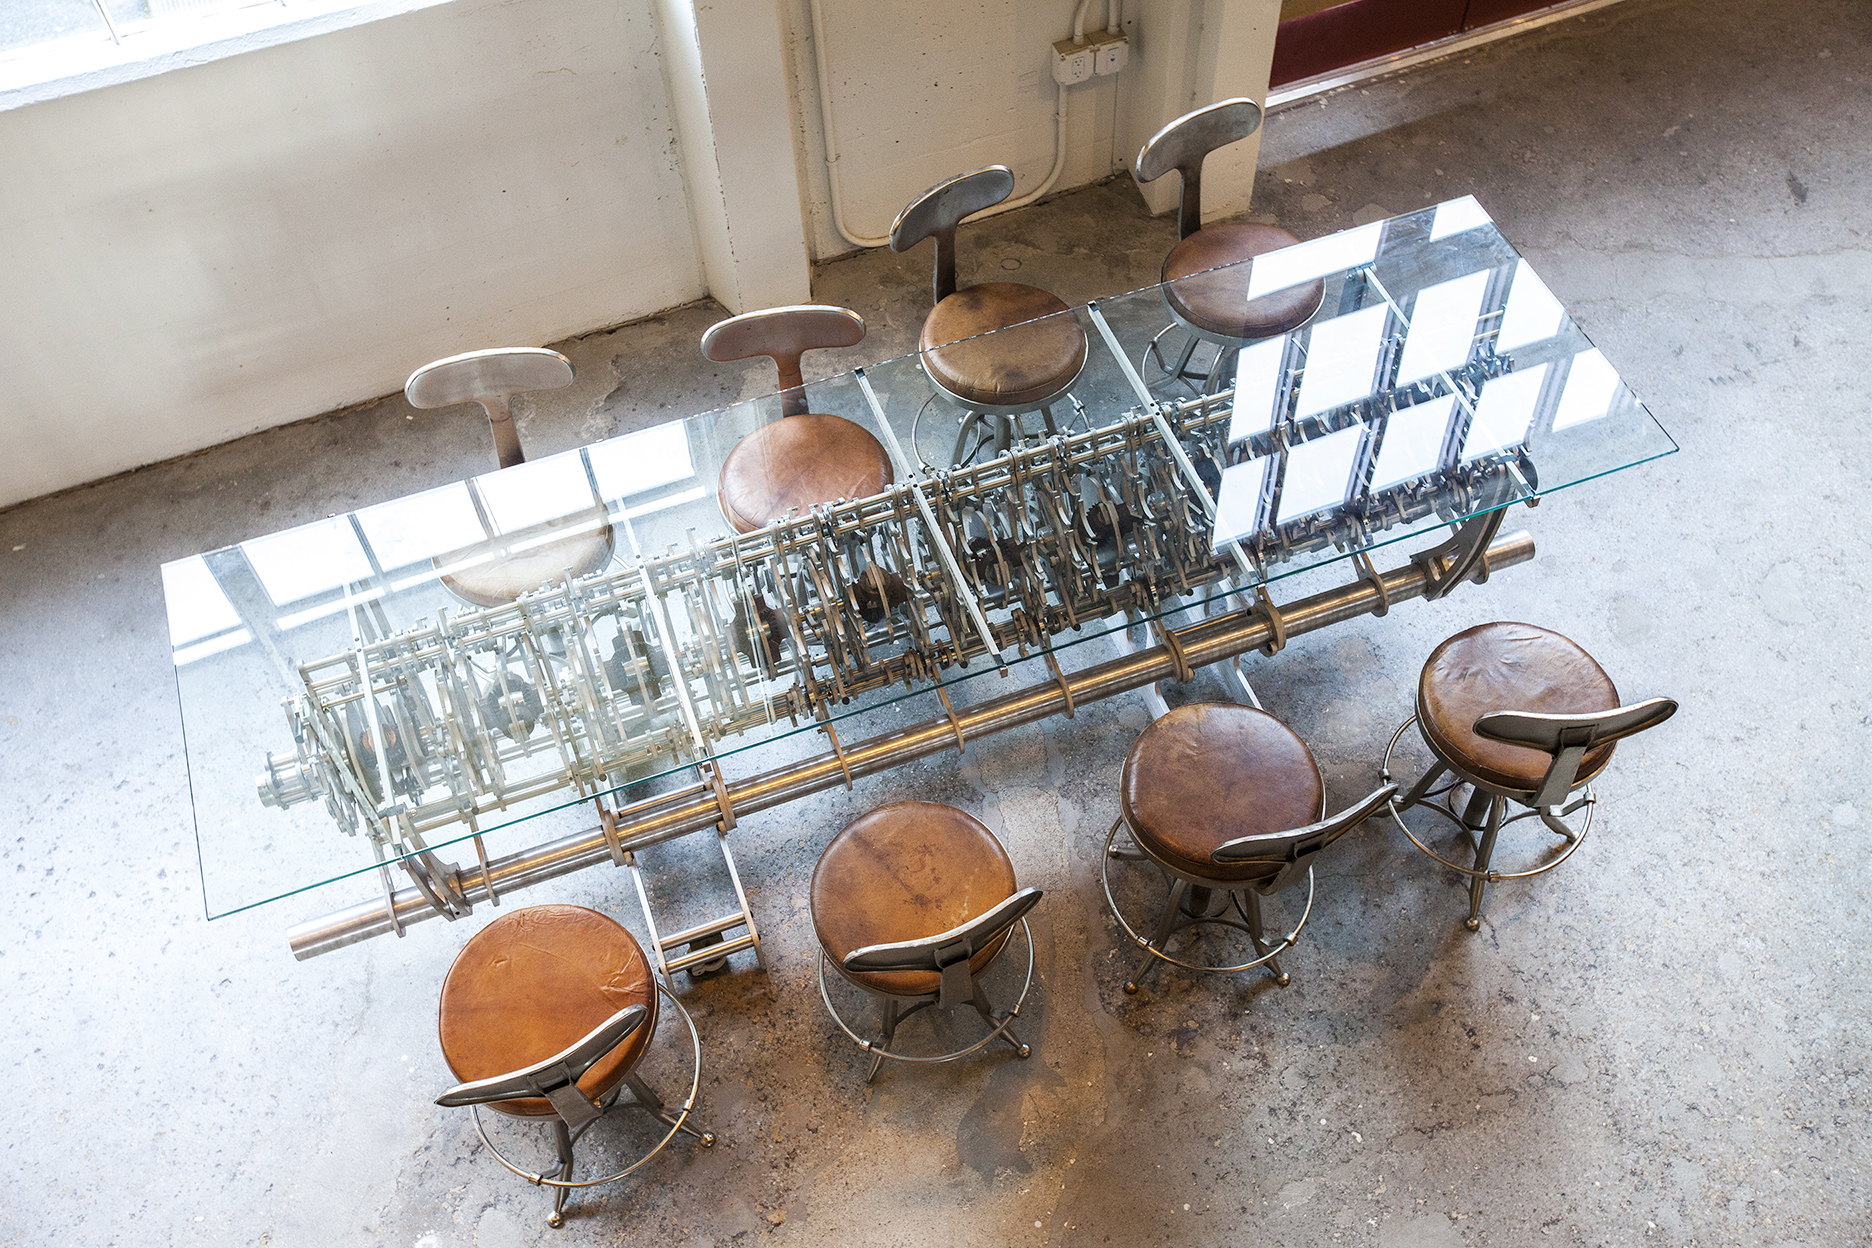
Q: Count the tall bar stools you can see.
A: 8